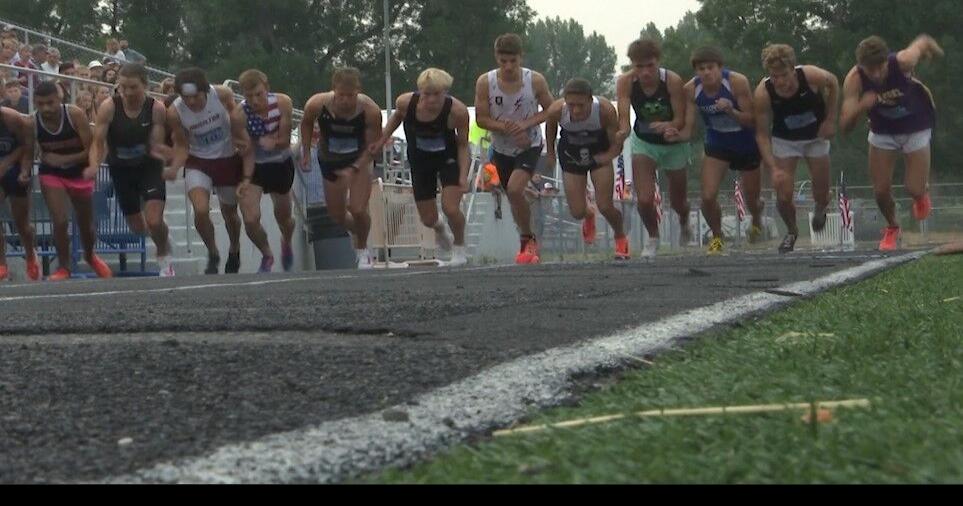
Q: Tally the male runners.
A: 13